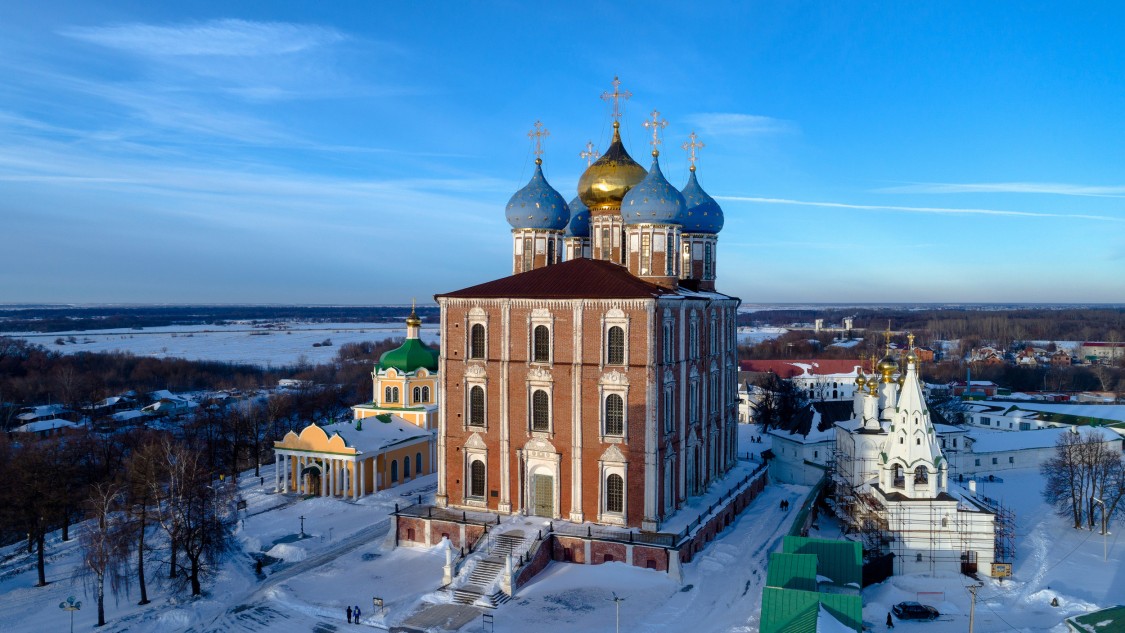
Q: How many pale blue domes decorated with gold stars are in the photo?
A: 4